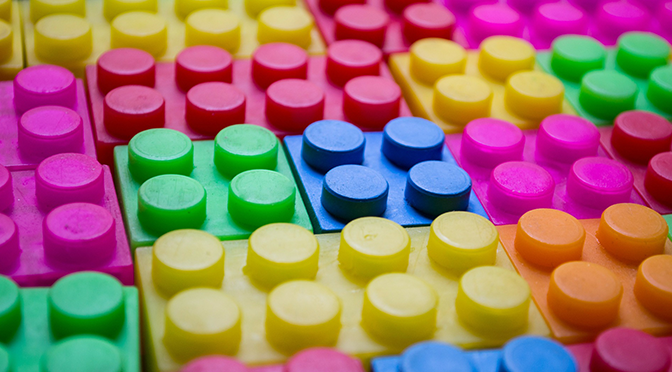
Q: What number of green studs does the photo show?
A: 12